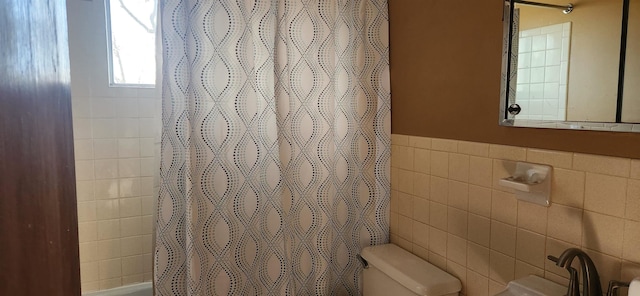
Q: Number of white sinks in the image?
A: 1